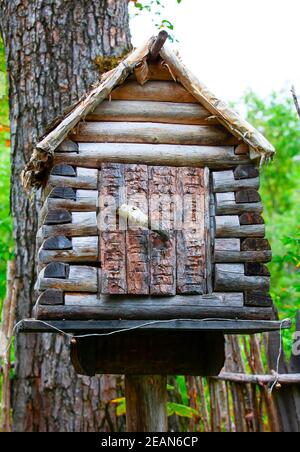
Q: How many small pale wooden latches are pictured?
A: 1